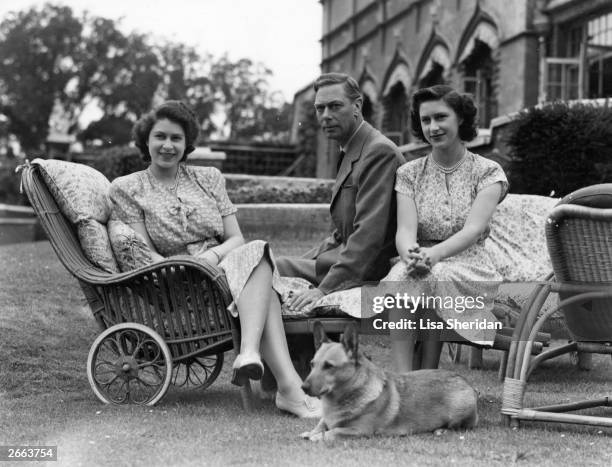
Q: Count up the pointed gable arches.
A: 4